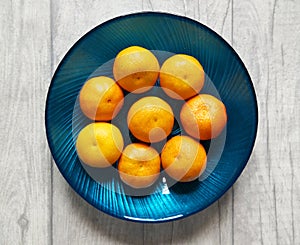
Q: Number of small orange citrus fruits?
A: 8